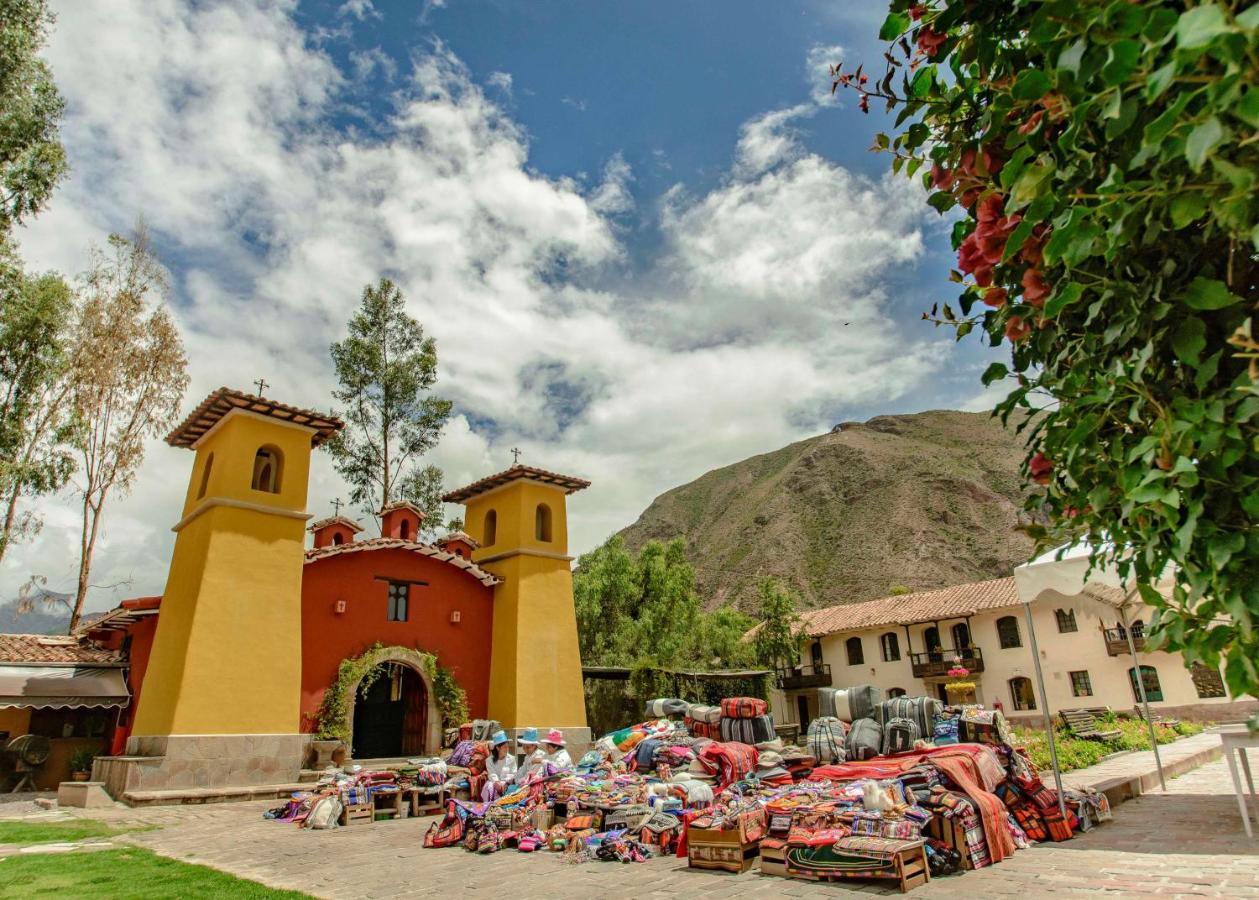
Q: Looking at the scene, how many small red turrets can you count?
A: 3